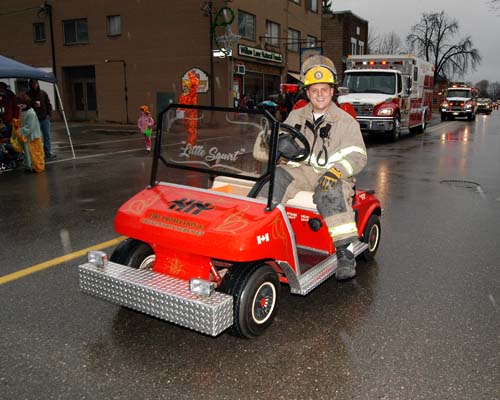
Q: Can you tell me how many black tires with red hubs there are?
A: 2